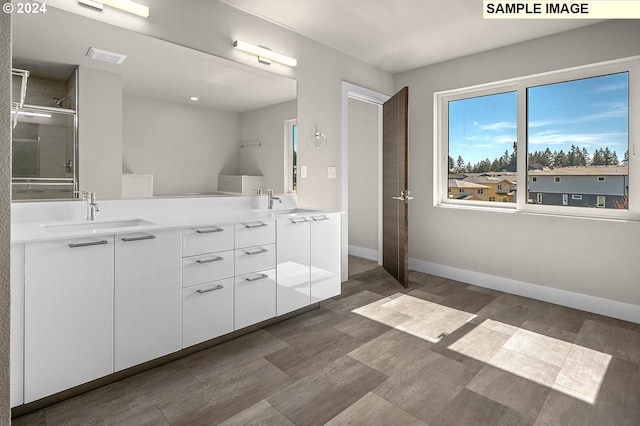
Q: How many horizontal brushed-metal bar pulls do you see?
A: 10